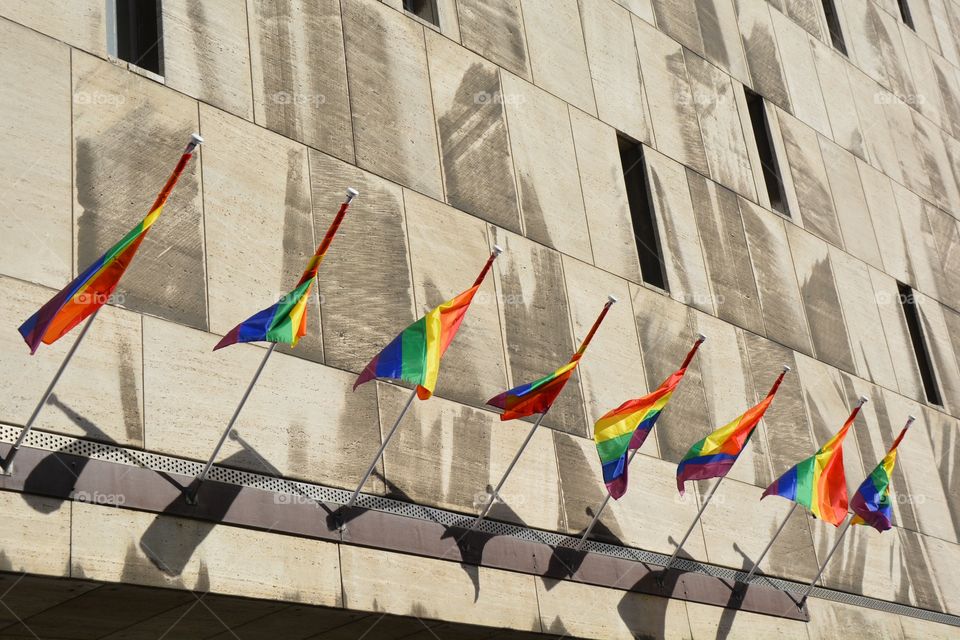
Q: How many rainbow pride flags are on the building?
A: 8